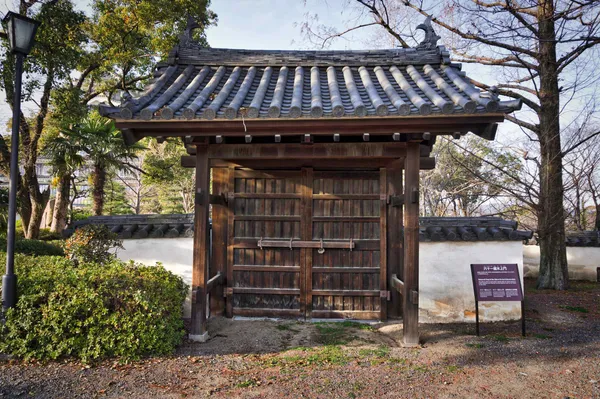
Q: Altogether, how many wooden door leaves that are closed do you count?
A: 2